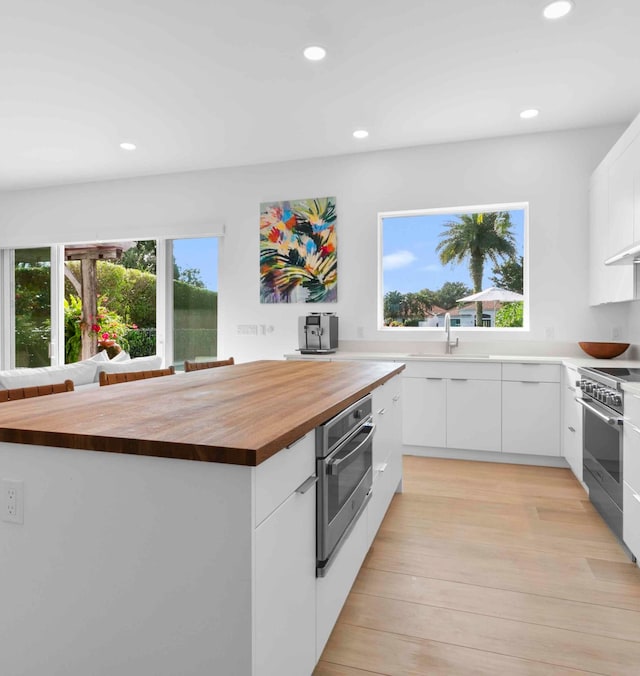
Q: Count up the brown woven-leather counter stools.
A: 3